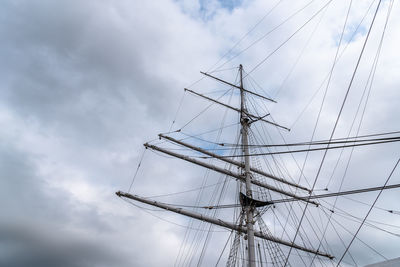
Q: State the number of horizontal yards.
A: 5